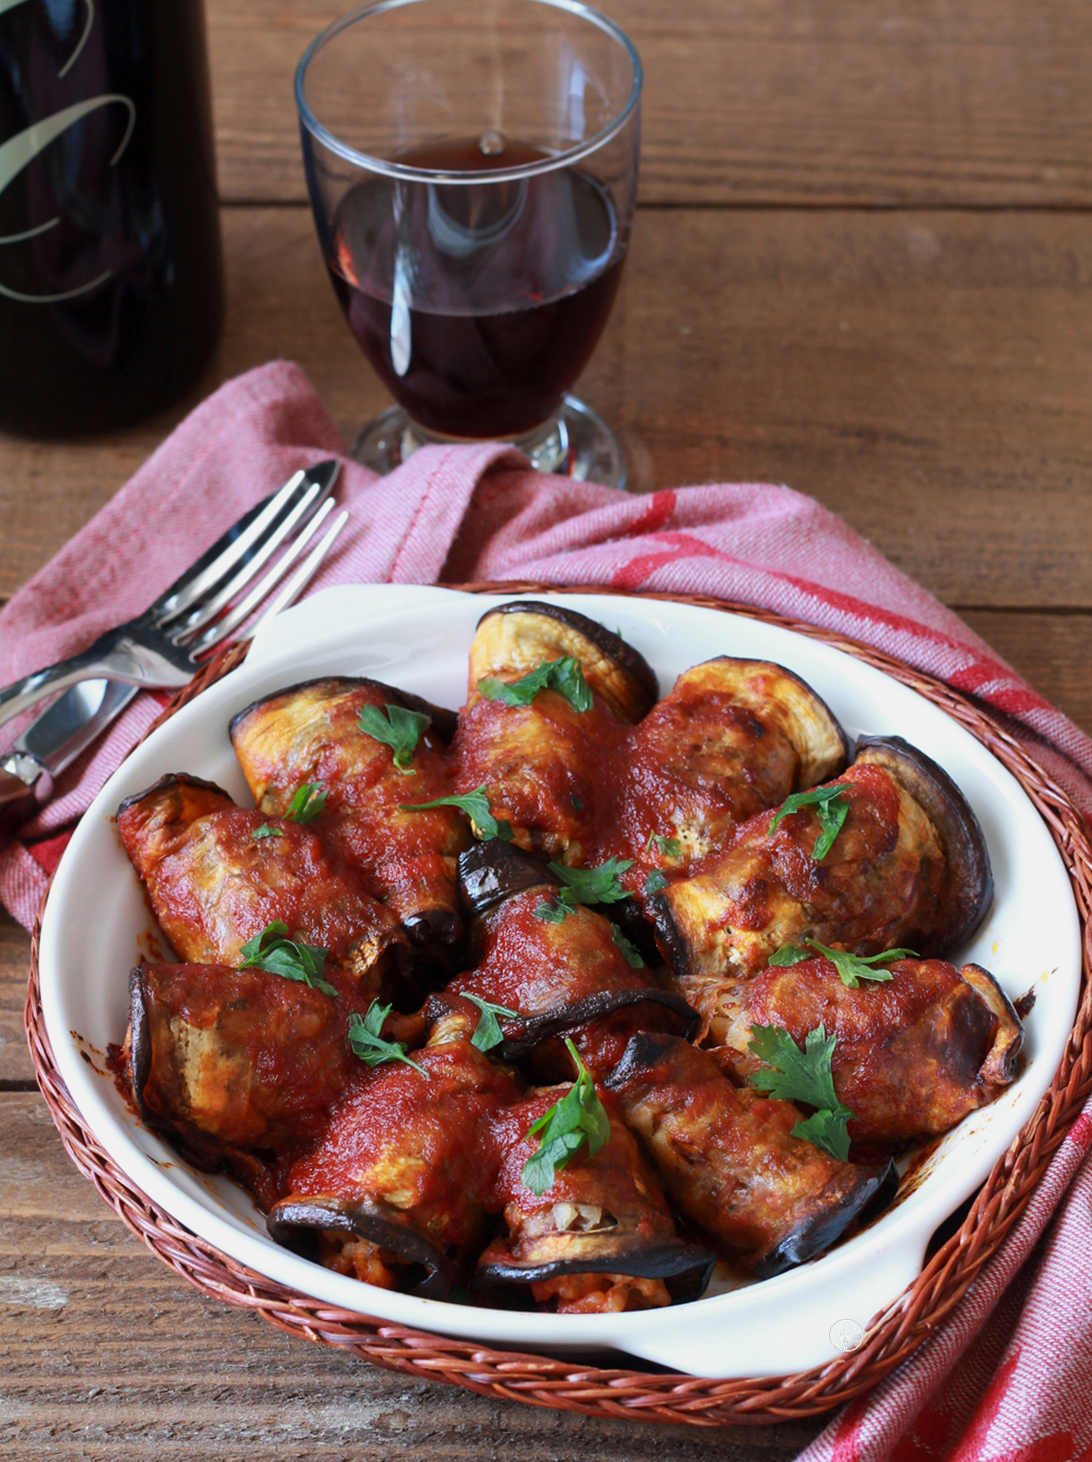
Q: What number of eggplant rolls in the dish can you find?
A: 11